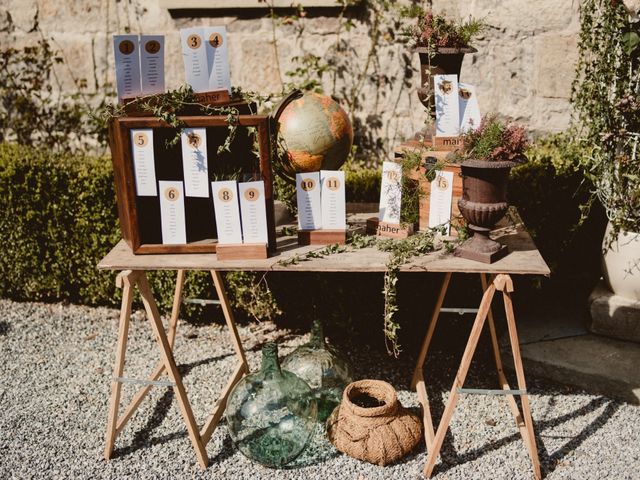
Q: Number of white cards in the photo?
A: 15